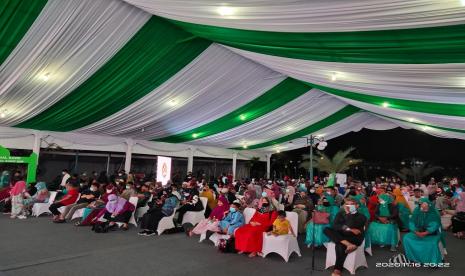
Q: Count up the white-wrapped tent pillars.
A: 5